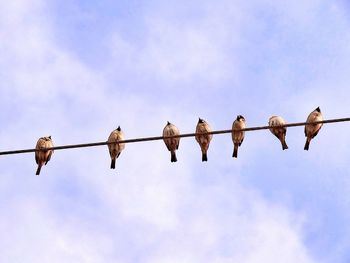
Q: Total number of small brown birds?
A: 7